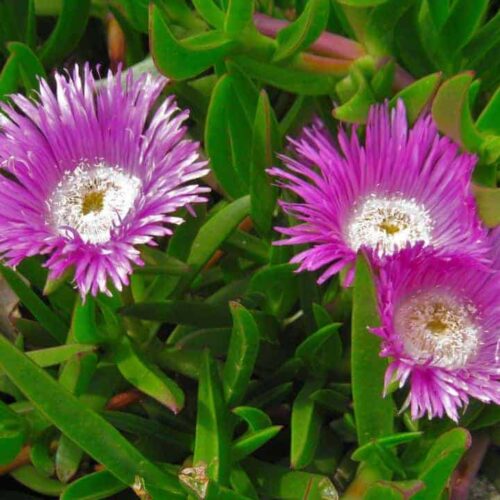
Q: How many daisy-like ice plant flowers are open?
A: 3